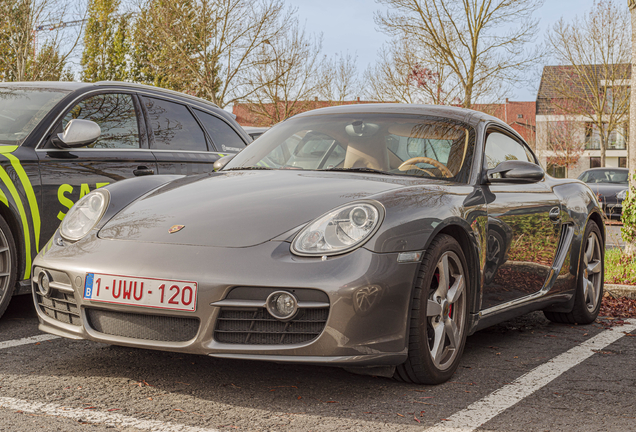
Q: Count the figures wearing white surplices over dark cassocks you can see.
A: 0